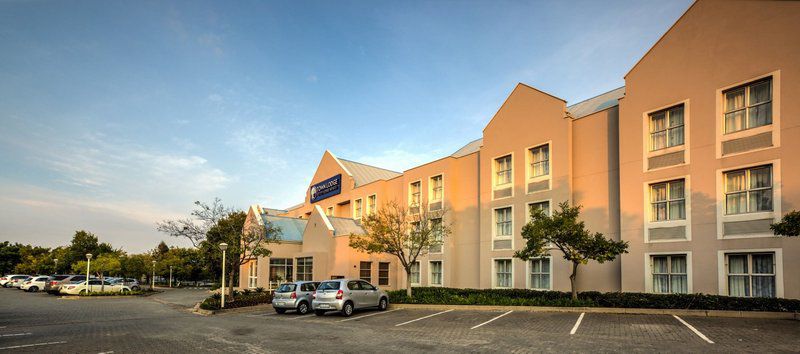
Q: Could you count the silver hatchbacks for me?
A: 2